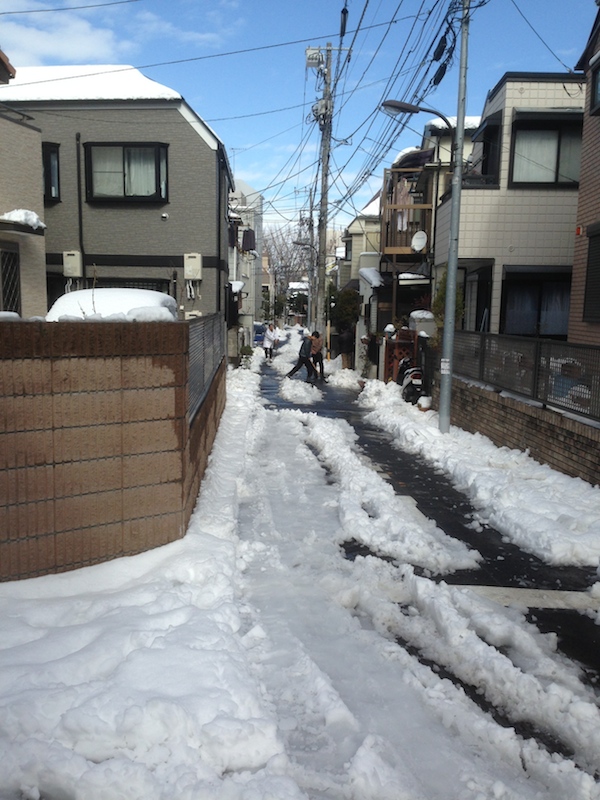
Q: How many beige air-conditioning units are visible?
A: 2